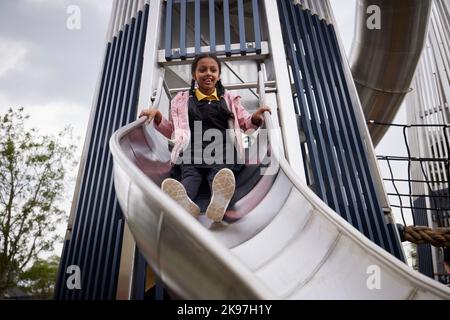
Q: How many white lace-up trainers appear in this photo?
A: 2